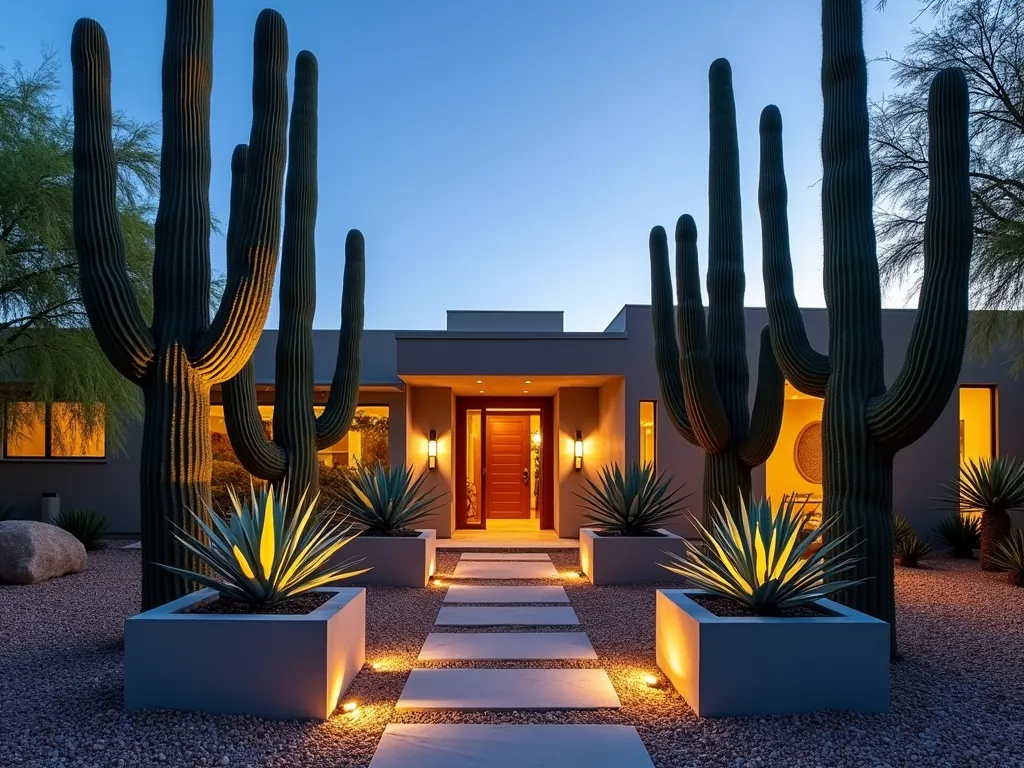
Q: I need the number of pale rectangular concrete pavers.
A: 7